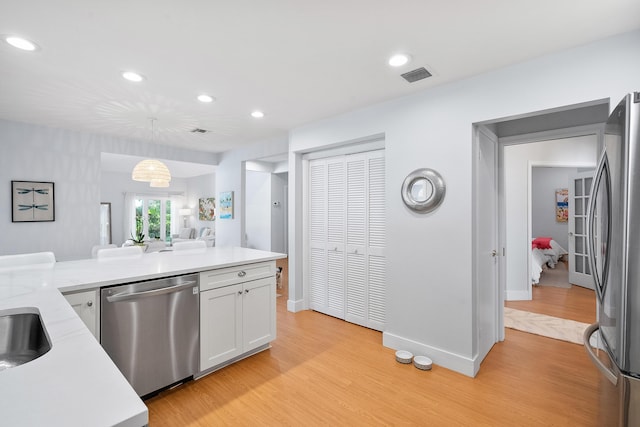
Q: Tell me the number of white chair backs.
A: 3